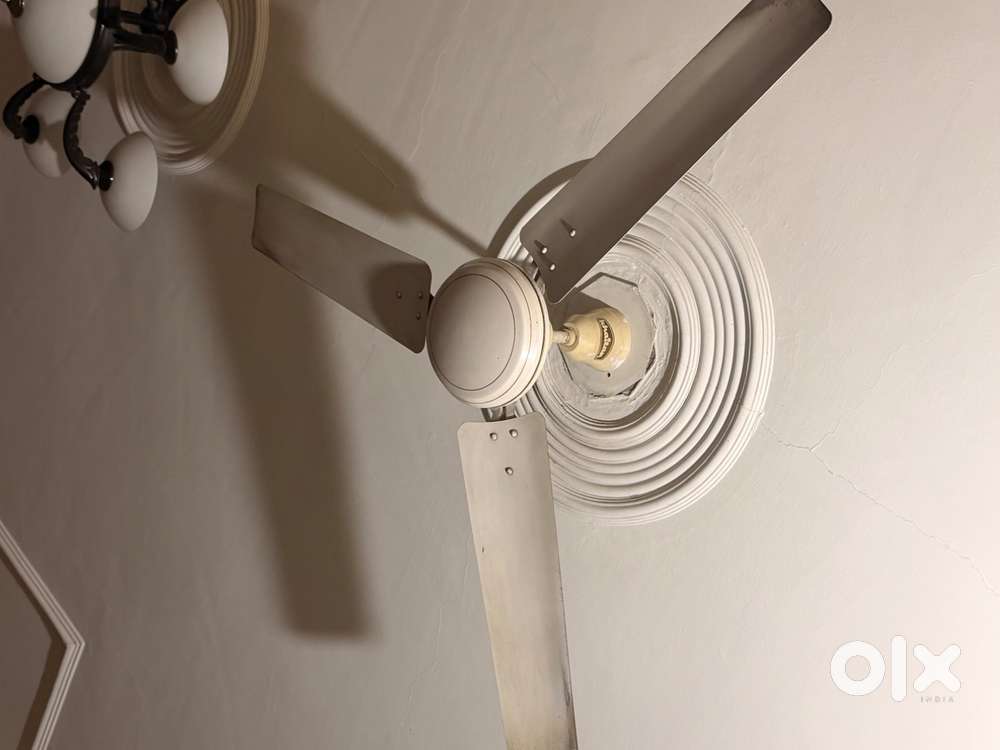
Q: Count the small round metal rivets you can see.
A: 9